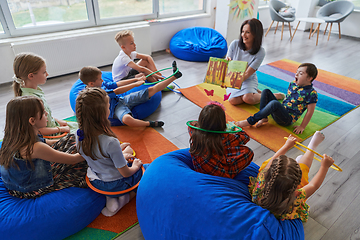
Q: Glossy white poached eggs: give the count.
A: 0